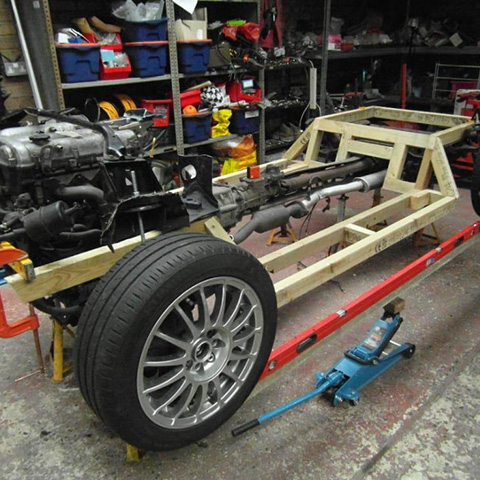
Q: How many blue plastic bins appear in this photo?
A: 6